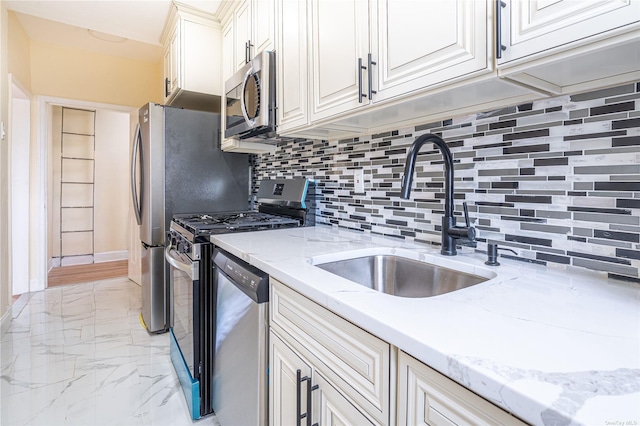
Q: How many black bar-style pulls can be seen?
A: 8